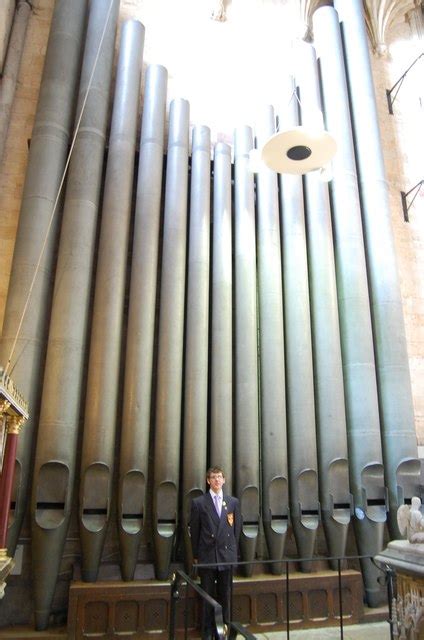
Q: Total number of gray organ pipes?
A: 13